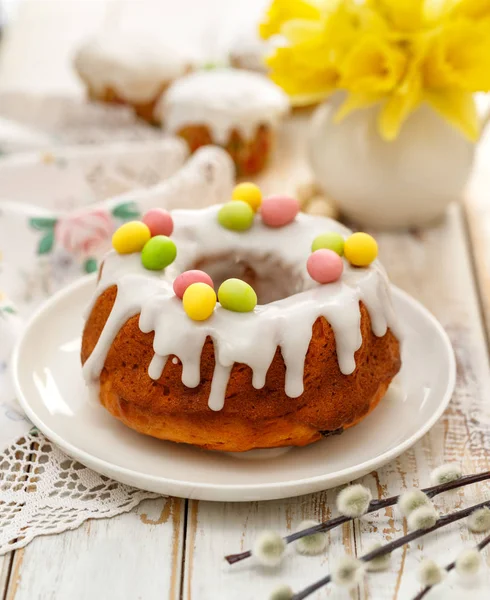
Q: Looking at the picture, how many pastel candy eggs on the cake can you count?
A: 12